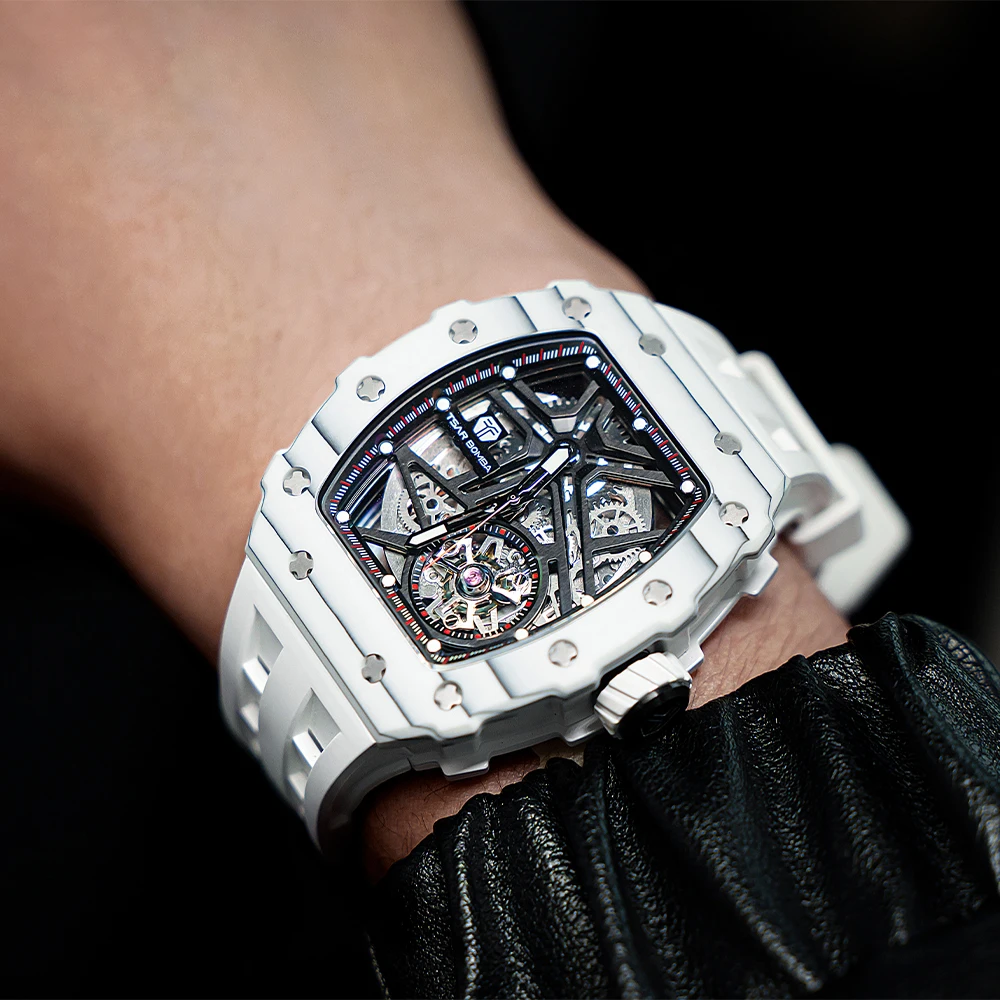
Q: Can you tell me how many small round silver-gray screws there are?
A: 12